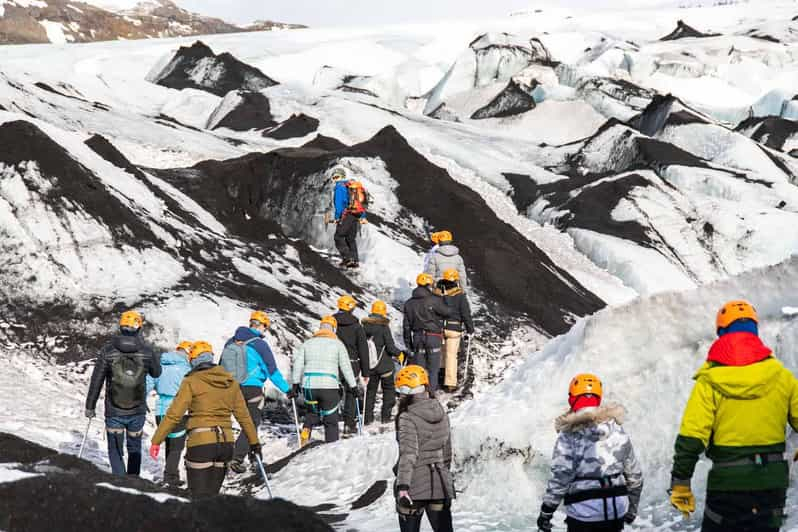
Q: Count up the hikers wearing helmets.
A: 15